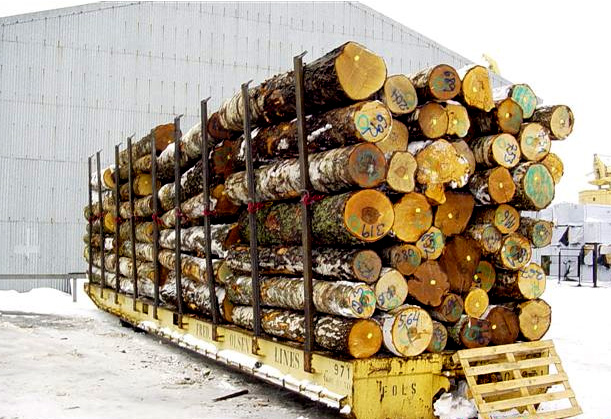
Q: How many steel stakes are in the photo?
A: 9